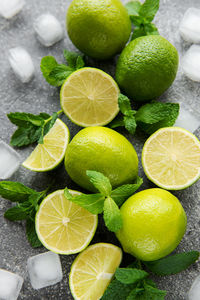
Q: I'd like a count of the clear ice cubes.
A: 10